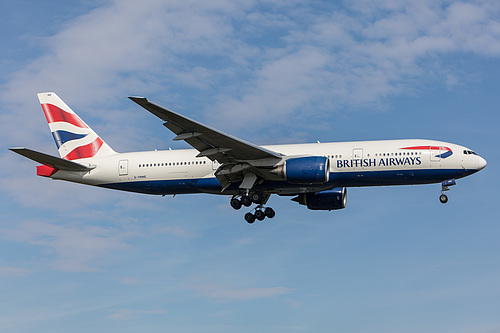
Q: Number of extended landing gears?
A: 3